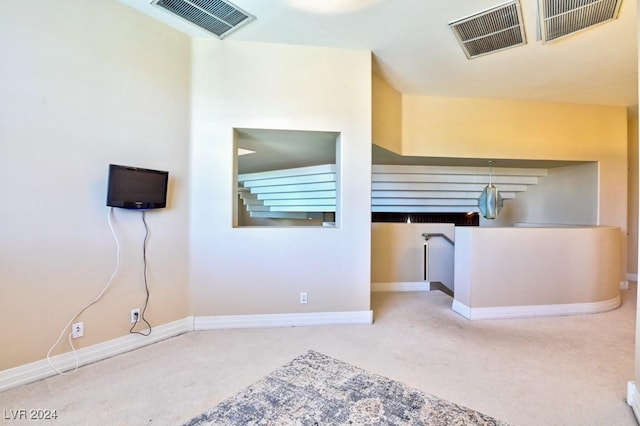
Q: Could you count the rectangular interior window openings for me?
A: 1